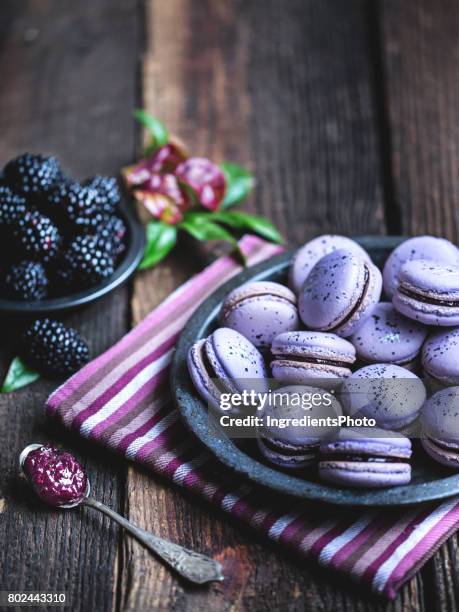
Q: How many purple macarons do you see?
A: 13